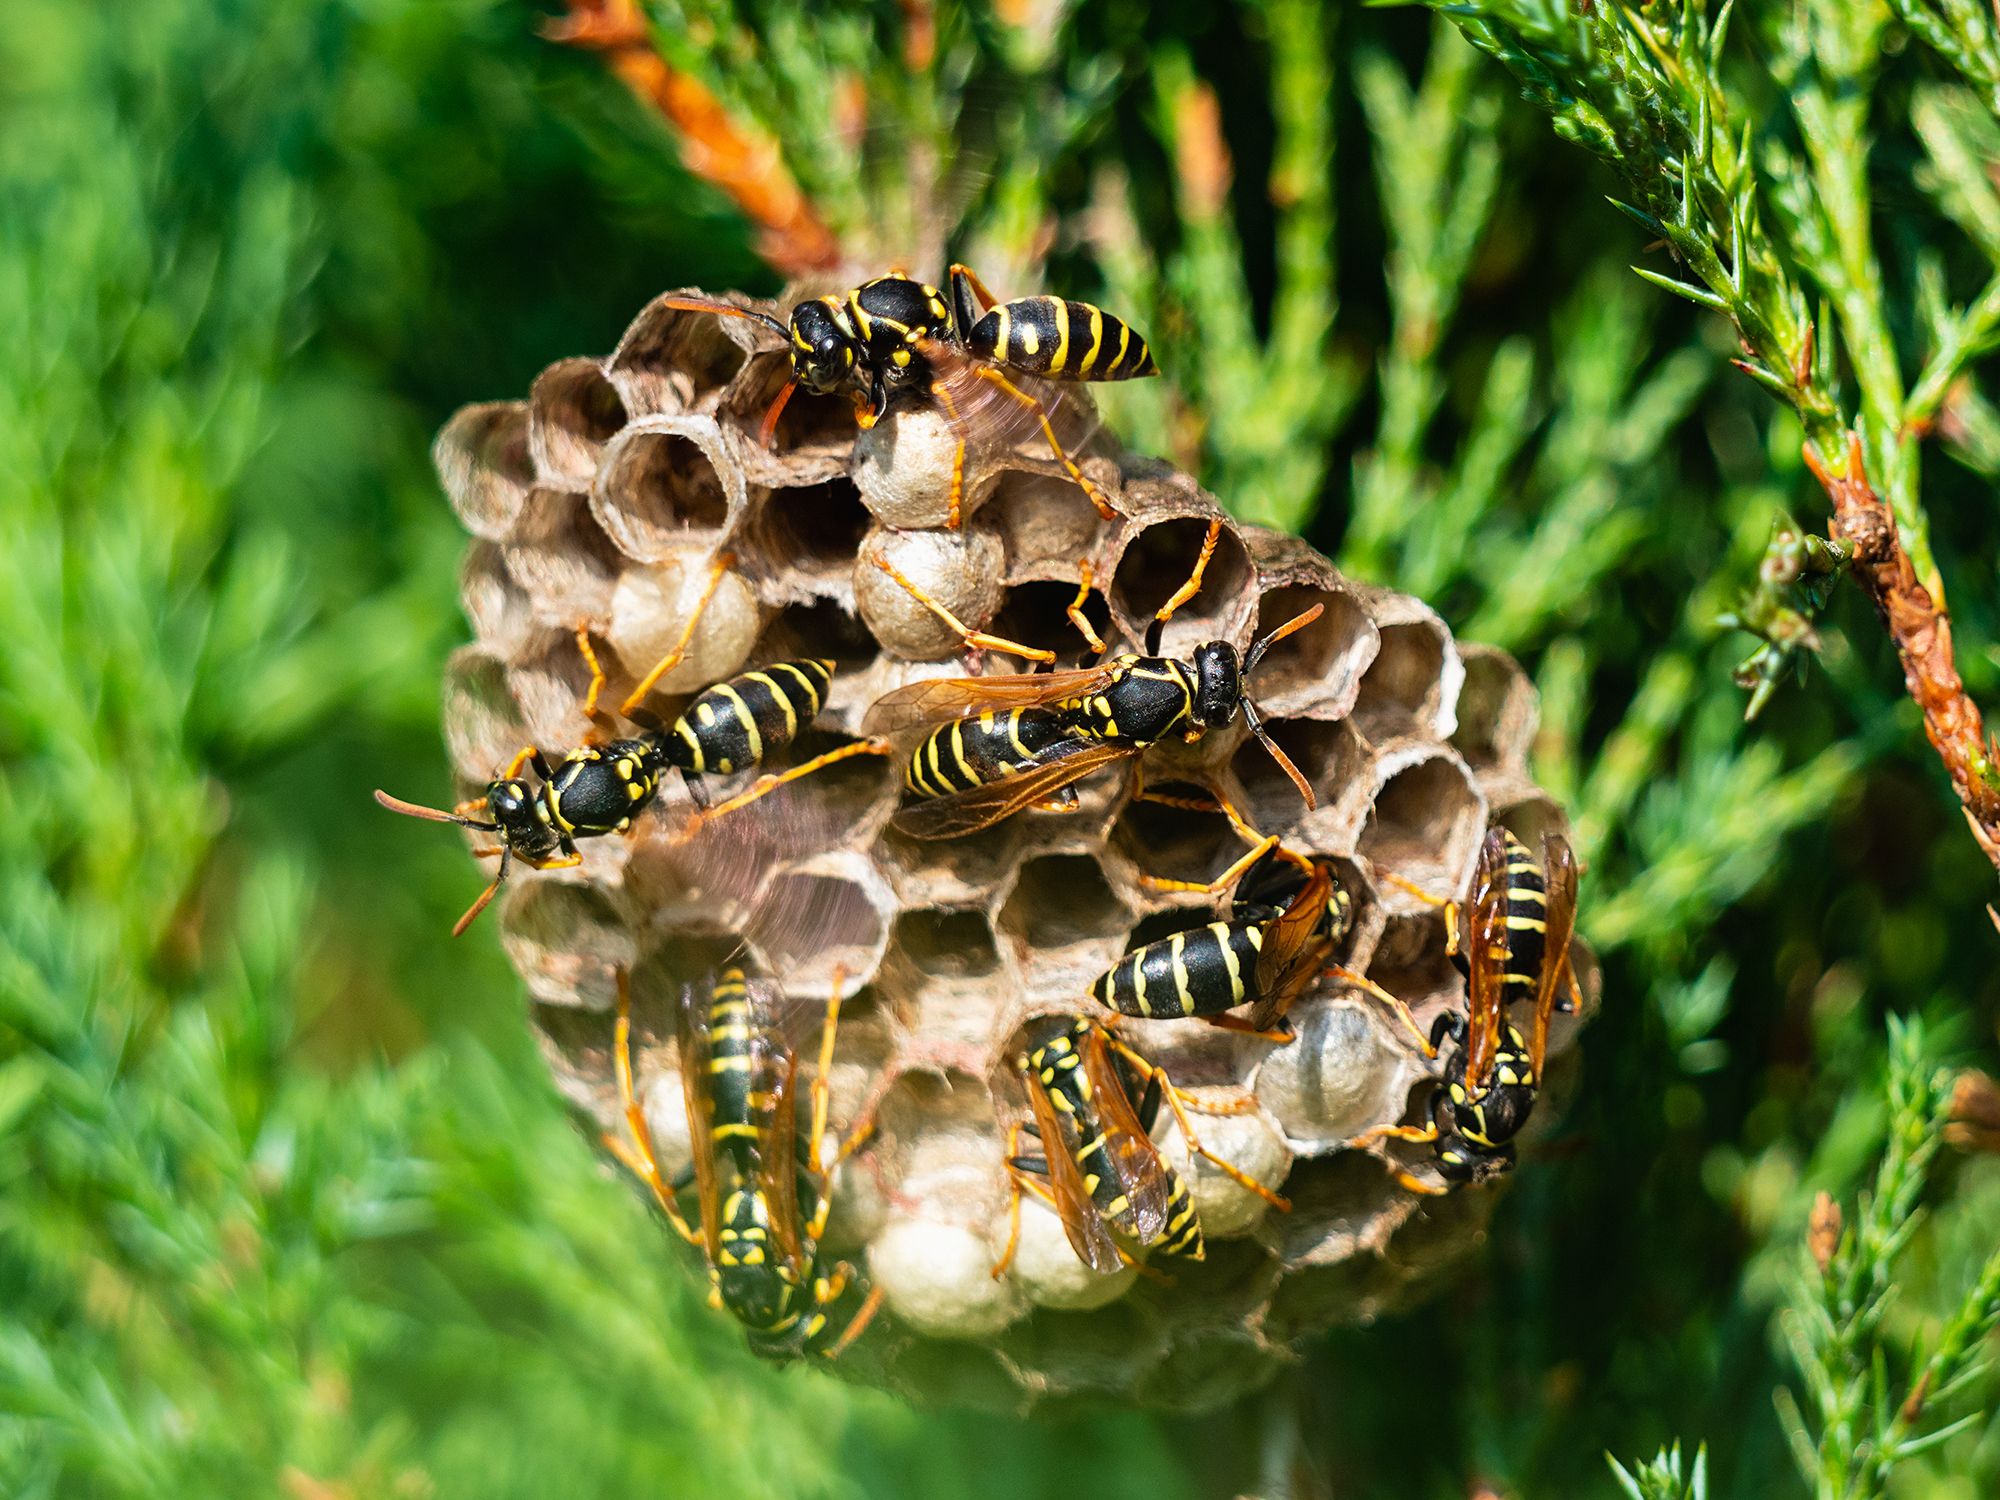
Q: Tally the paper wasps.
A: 7